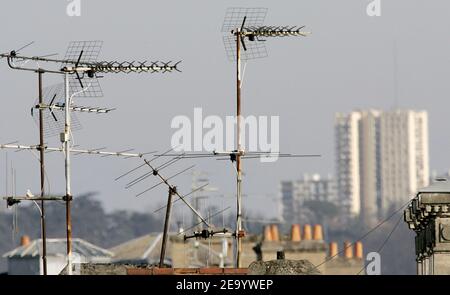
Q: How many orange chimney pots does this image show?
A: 9